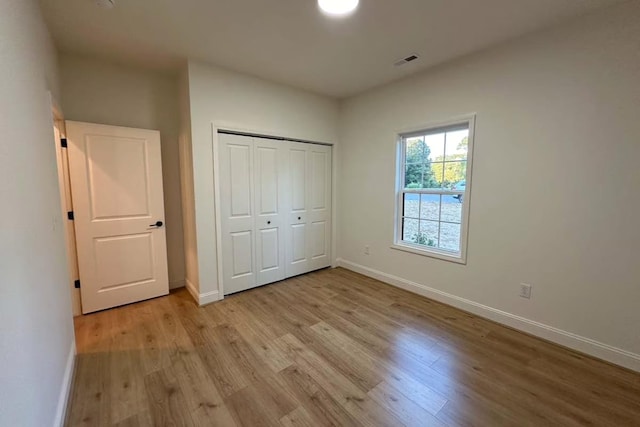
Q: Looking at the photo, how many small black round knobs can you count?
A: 2